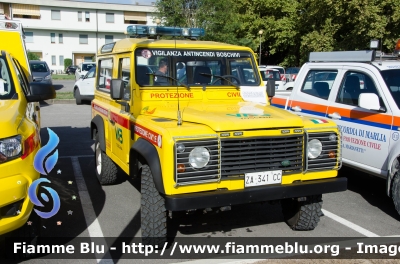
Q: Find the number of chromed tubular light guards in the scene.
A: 2